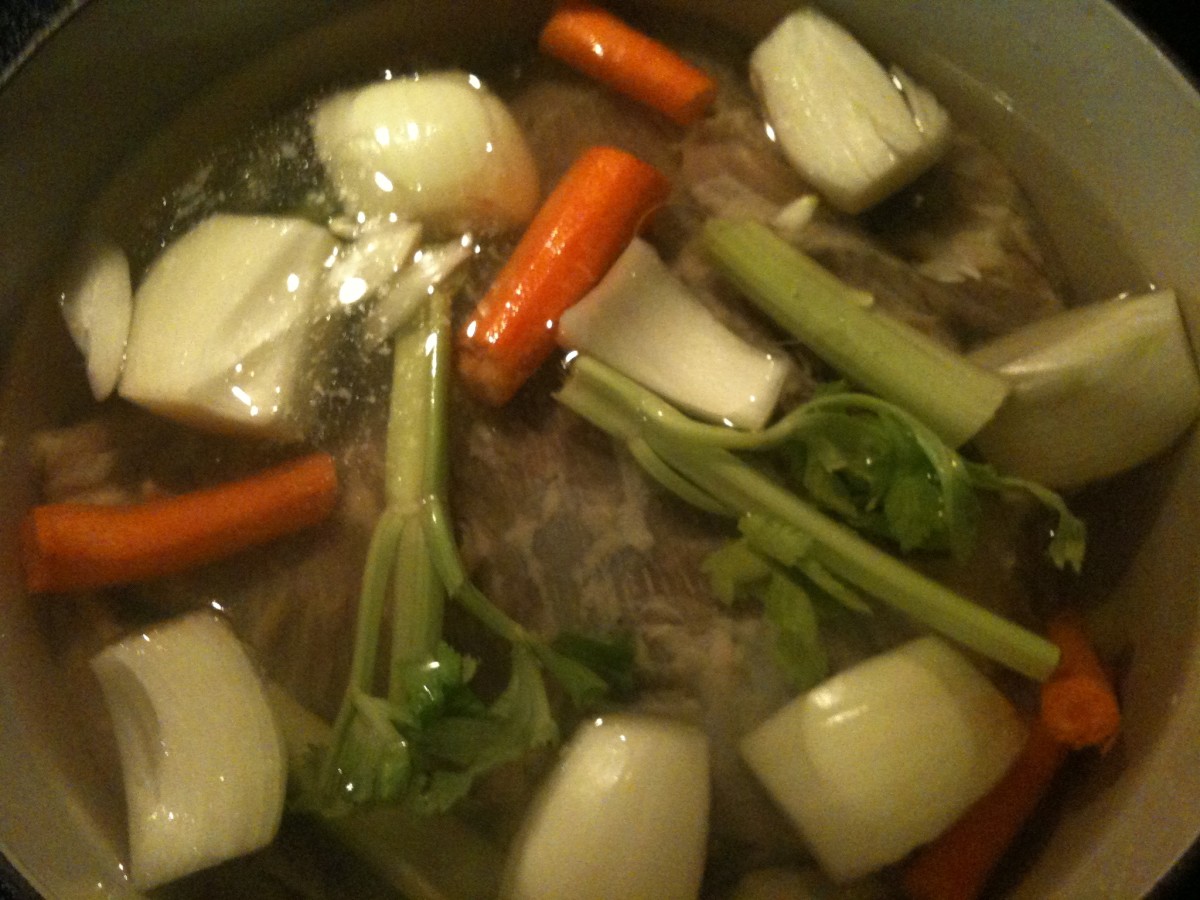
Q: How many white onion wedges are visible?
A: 8